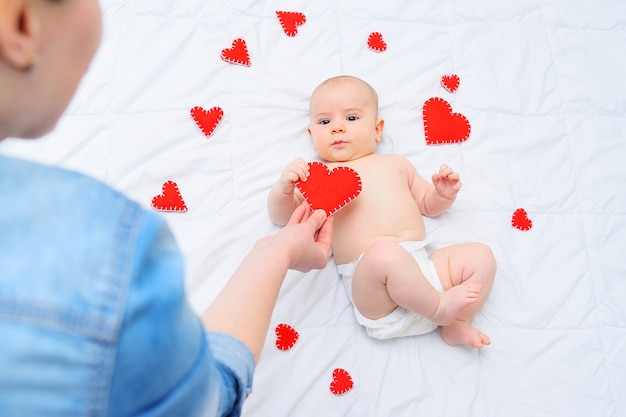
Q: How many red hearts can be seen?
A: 11